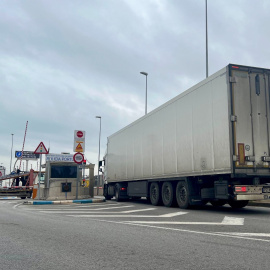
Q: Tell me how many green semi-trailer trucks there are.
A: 0